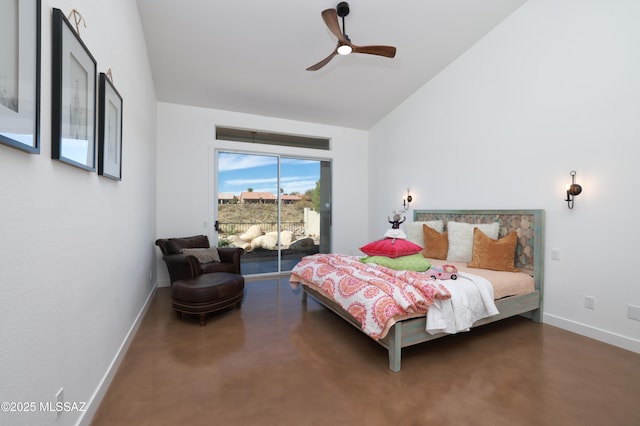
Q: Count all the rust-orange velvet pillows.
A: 2